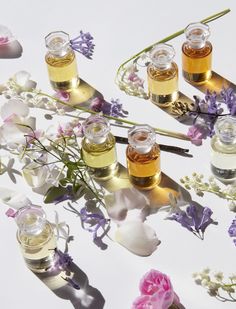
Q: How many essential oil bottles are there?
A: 7